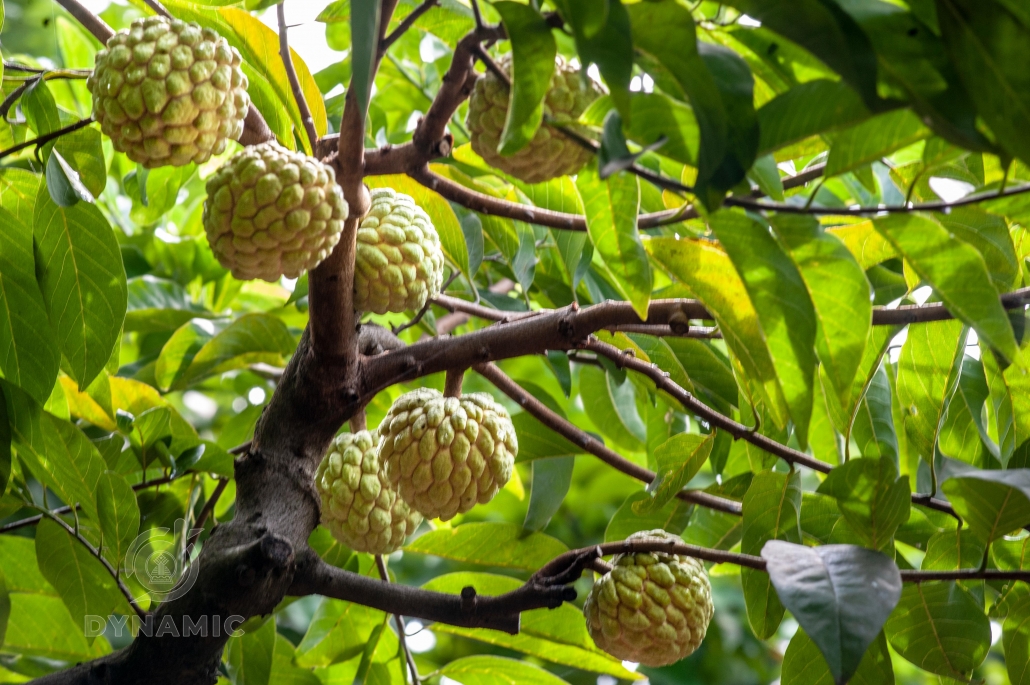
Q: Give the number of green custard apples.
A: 7